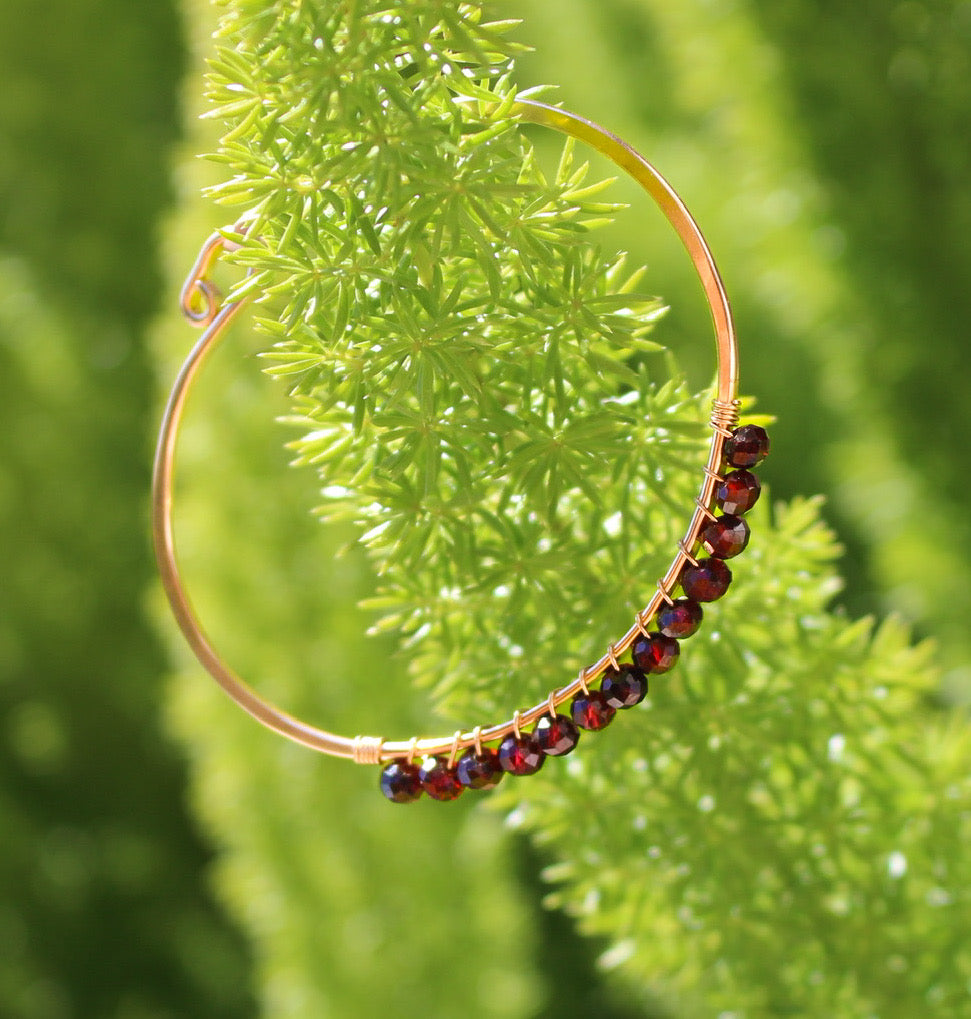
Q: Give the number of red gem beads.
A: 13